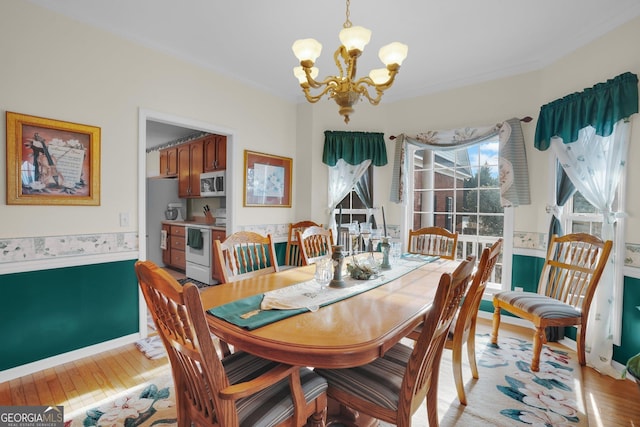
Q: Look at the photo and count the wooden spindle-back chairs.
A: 8